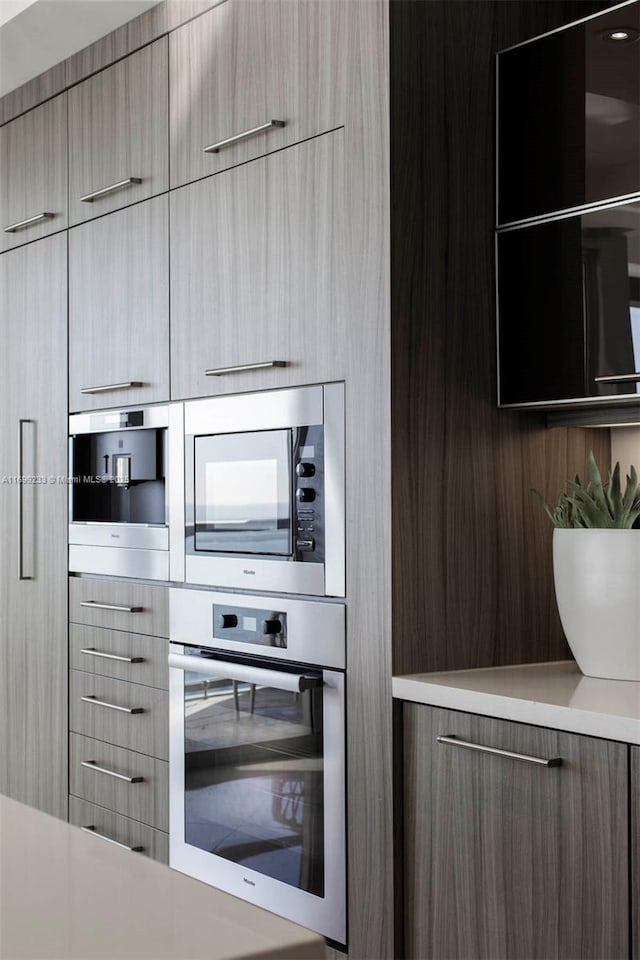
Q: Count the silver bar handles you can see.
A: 14